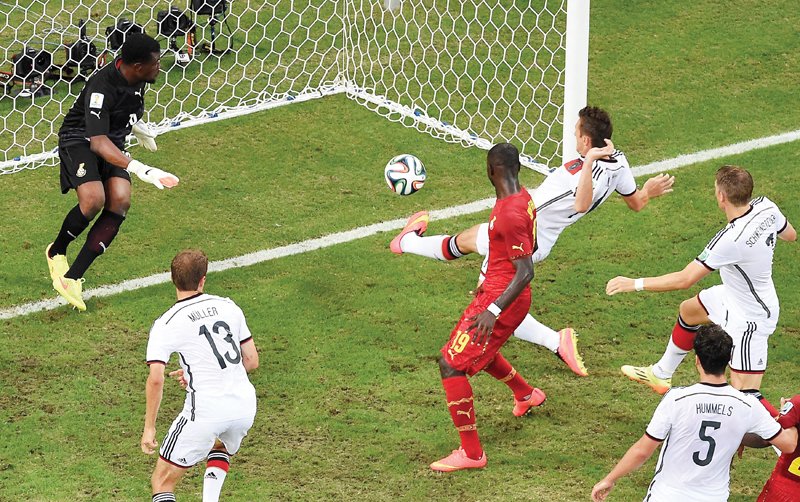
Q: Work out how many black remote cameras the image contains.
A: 5